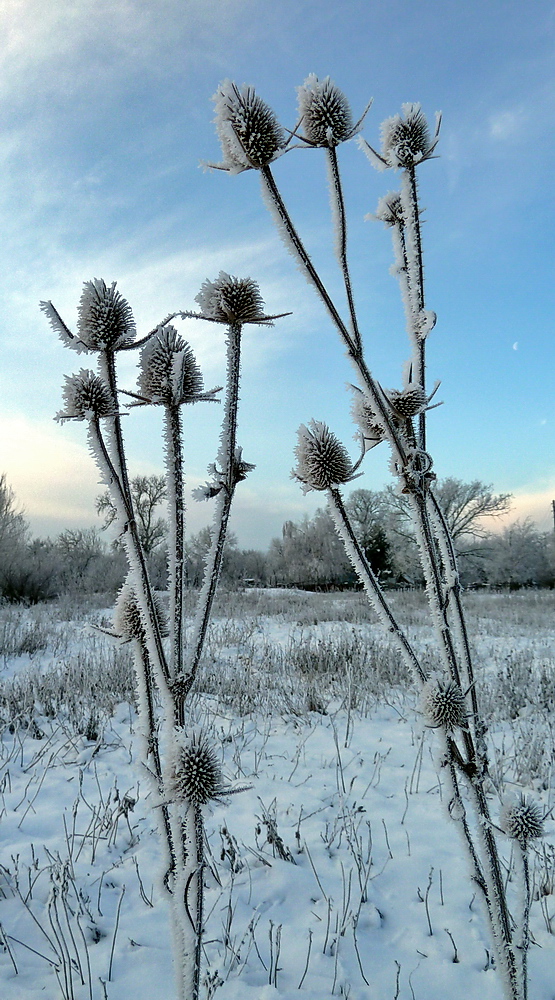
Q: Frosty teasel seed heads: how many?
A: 15